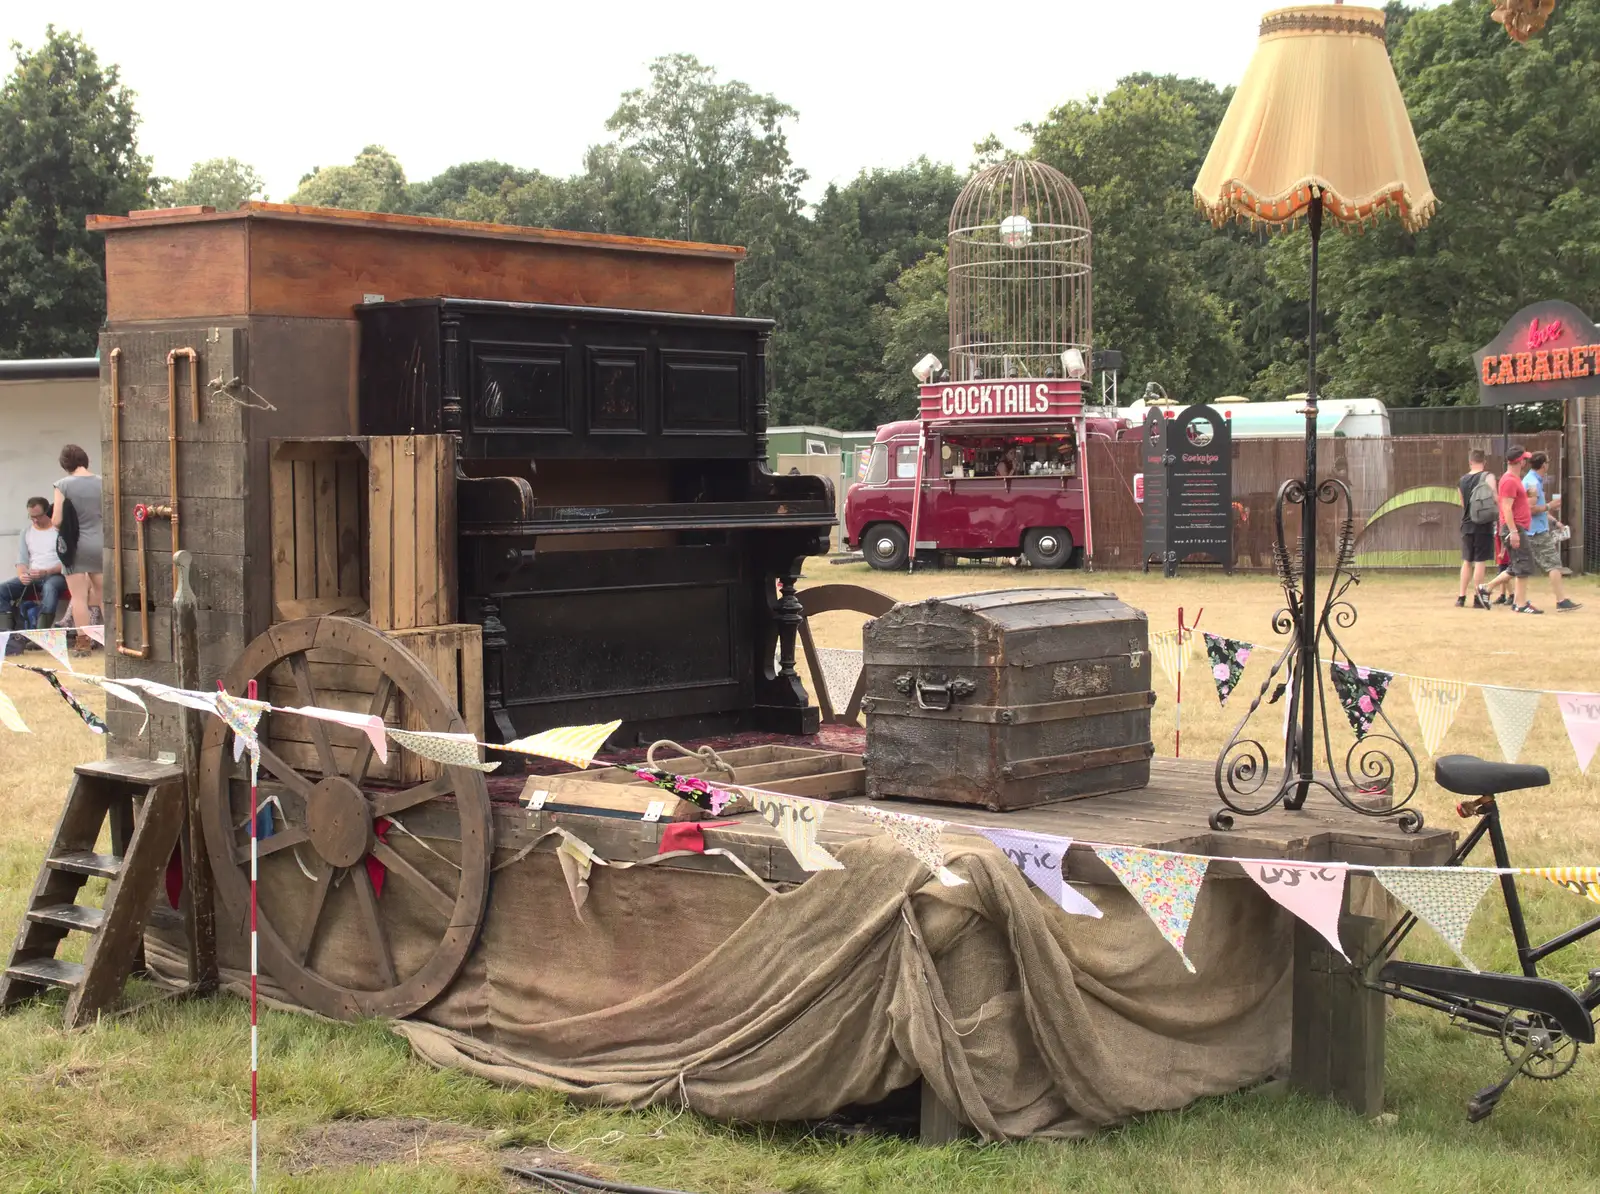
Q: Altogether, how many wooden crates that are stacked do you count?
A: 2